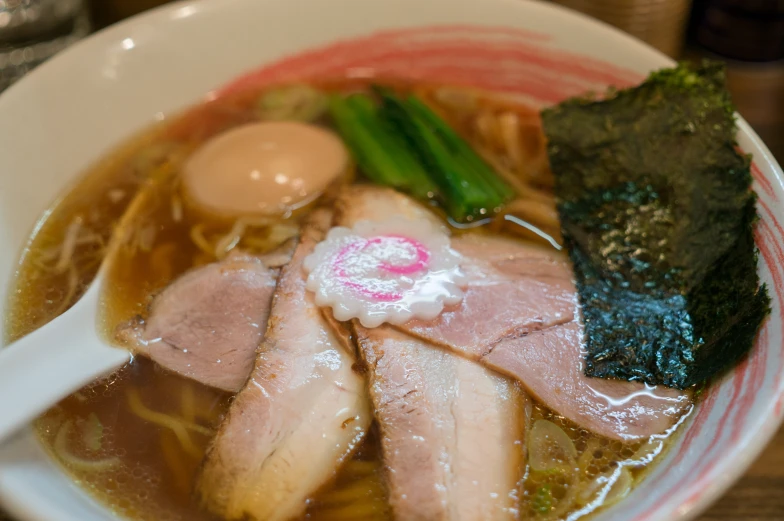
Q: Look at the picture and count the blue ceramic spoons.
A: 0